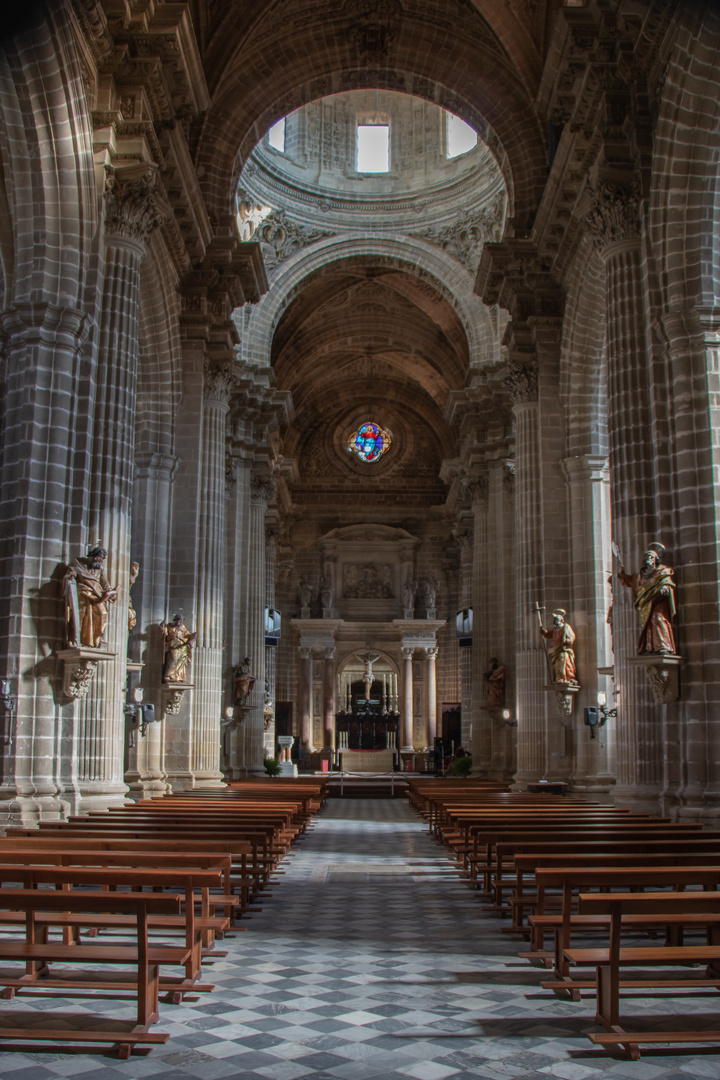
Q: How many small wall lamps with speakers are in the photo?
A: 2